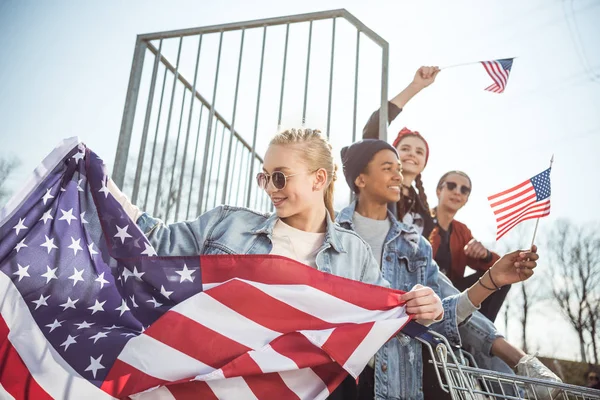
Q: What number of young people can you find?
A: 4